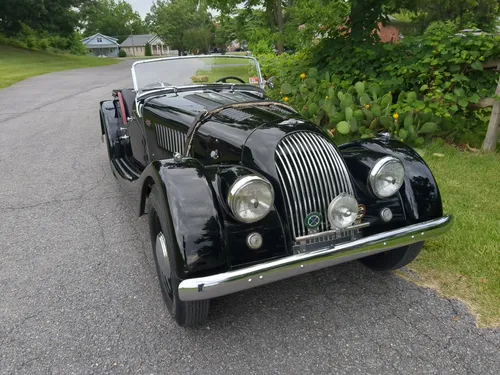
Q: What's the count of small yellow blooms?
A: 5